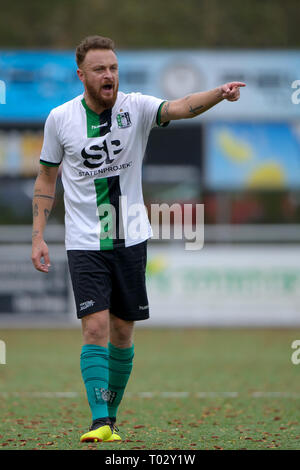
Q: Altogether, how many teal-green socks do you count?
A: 2